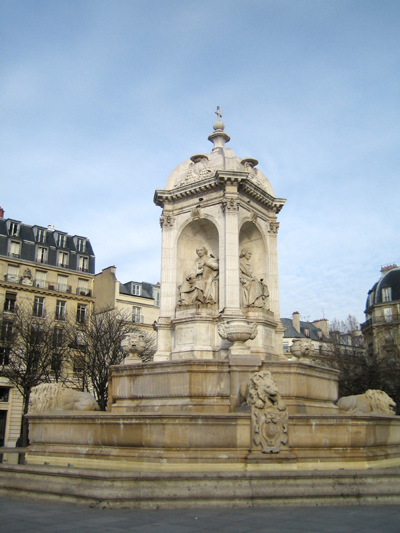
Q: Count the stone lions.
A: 3